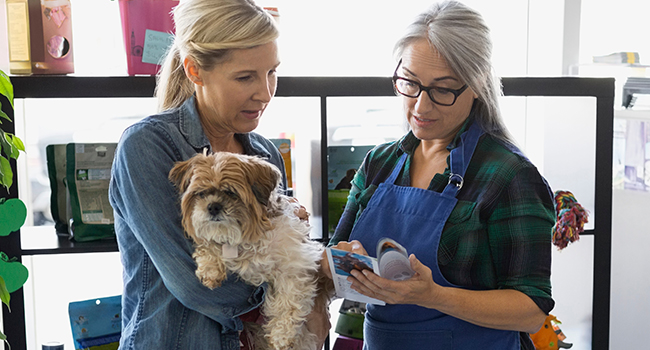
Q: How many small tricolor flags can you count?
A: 0